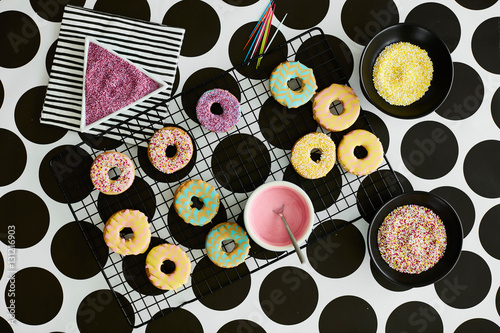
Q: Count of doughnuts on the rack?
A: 11